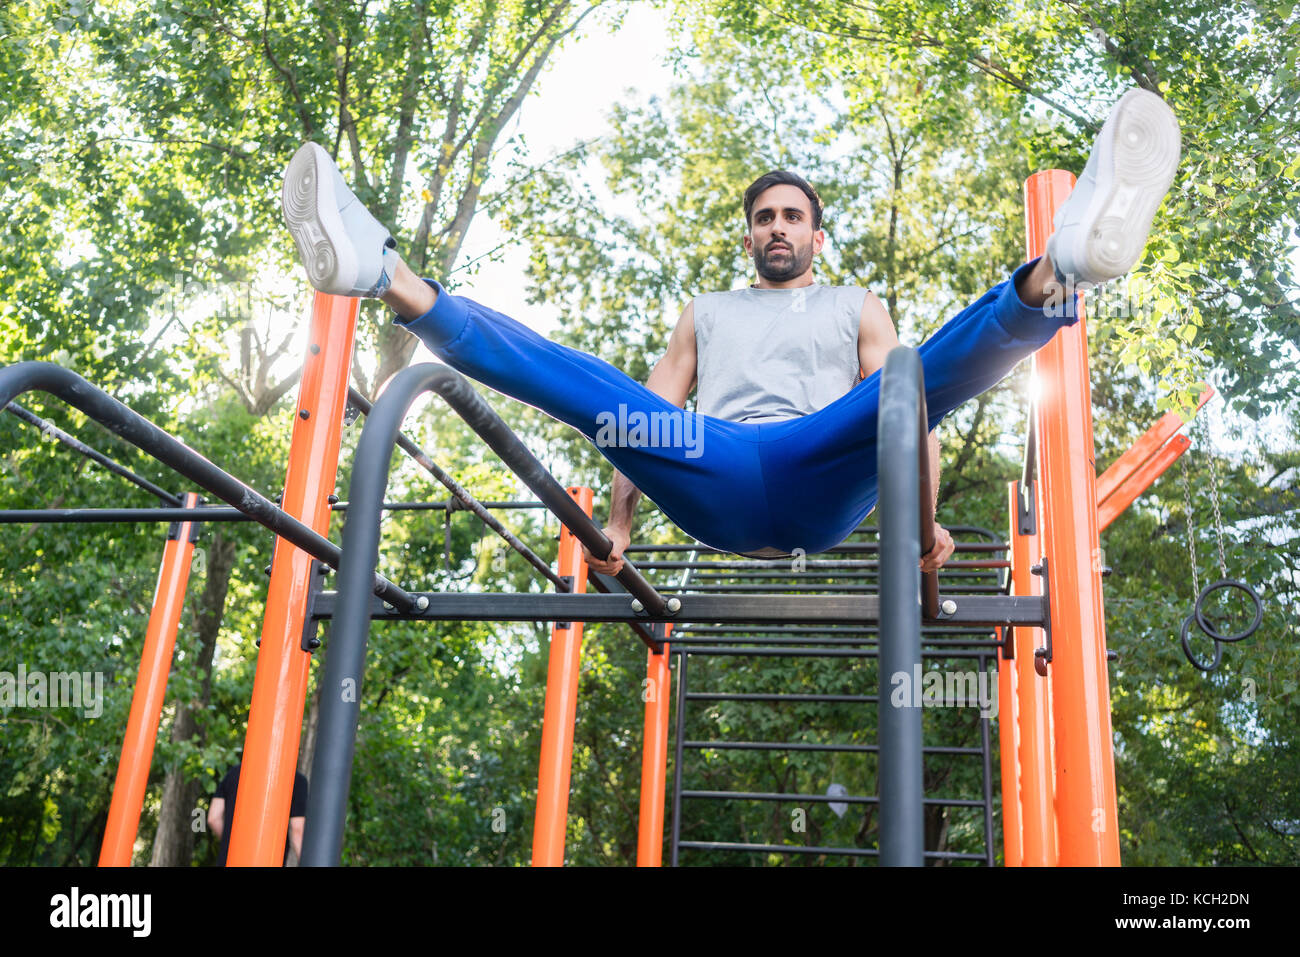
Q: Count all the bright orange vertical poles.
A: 7